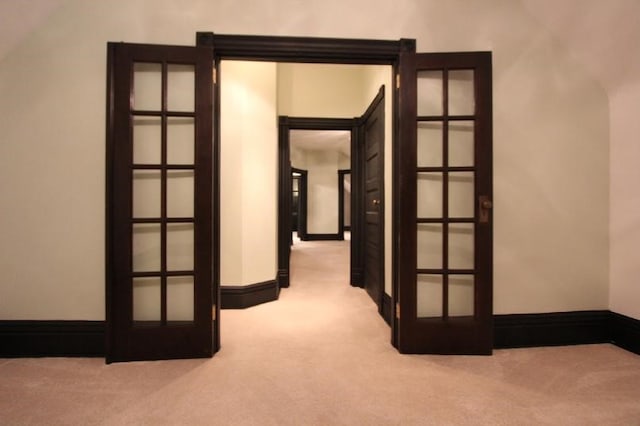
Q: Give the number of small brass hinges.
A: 4